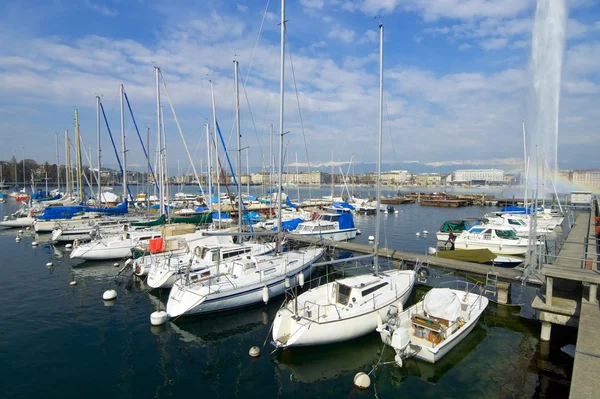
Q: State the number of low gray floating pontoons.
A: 1